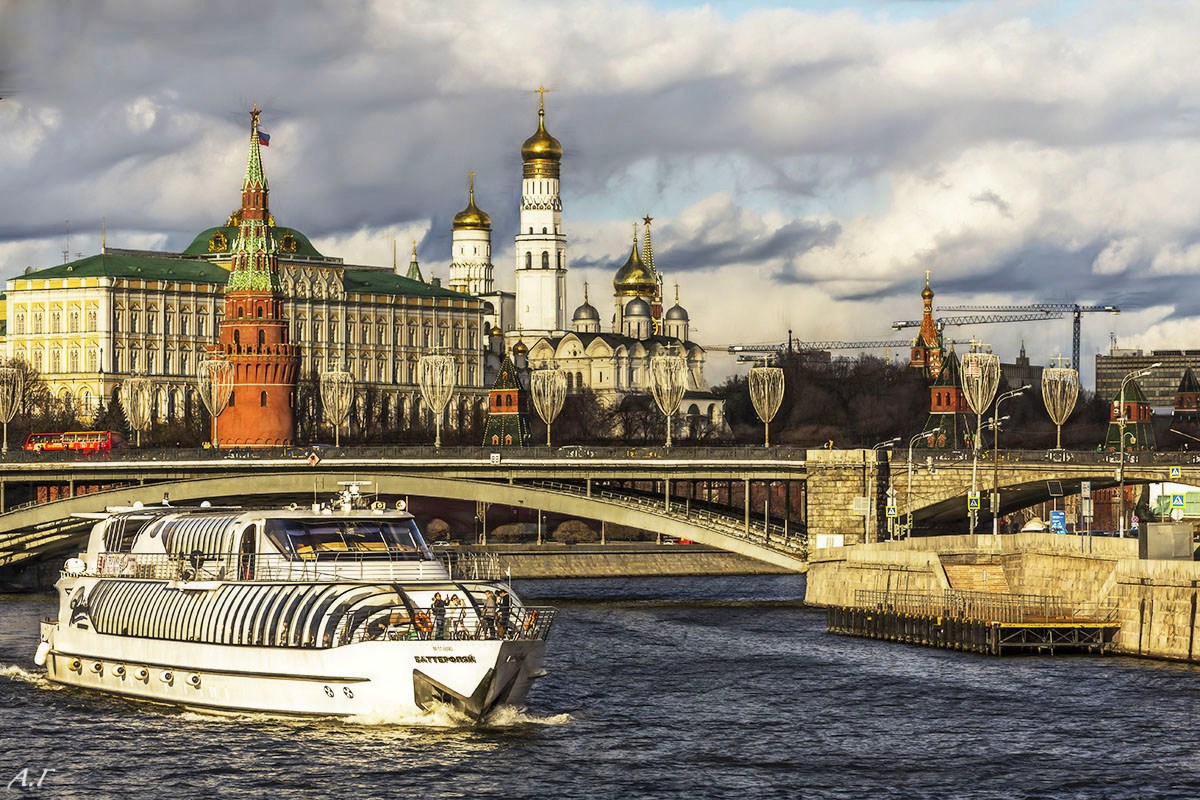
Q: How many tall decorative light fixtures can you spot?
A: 10